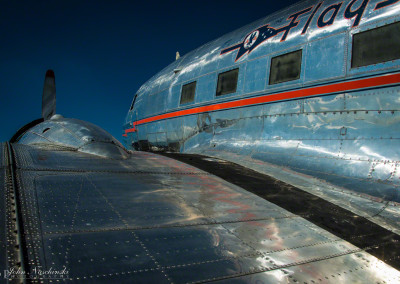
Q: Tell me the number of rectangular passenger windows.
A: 4